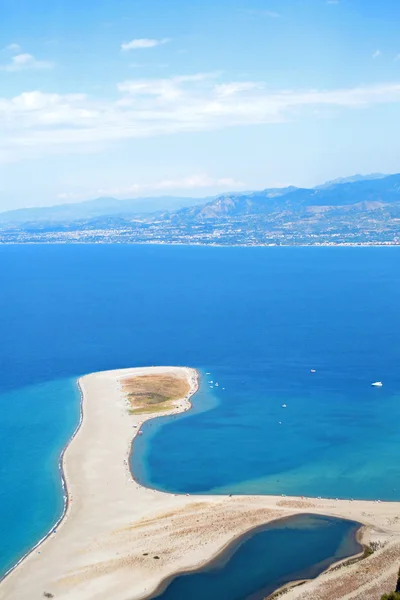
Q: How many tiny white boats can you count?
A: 9